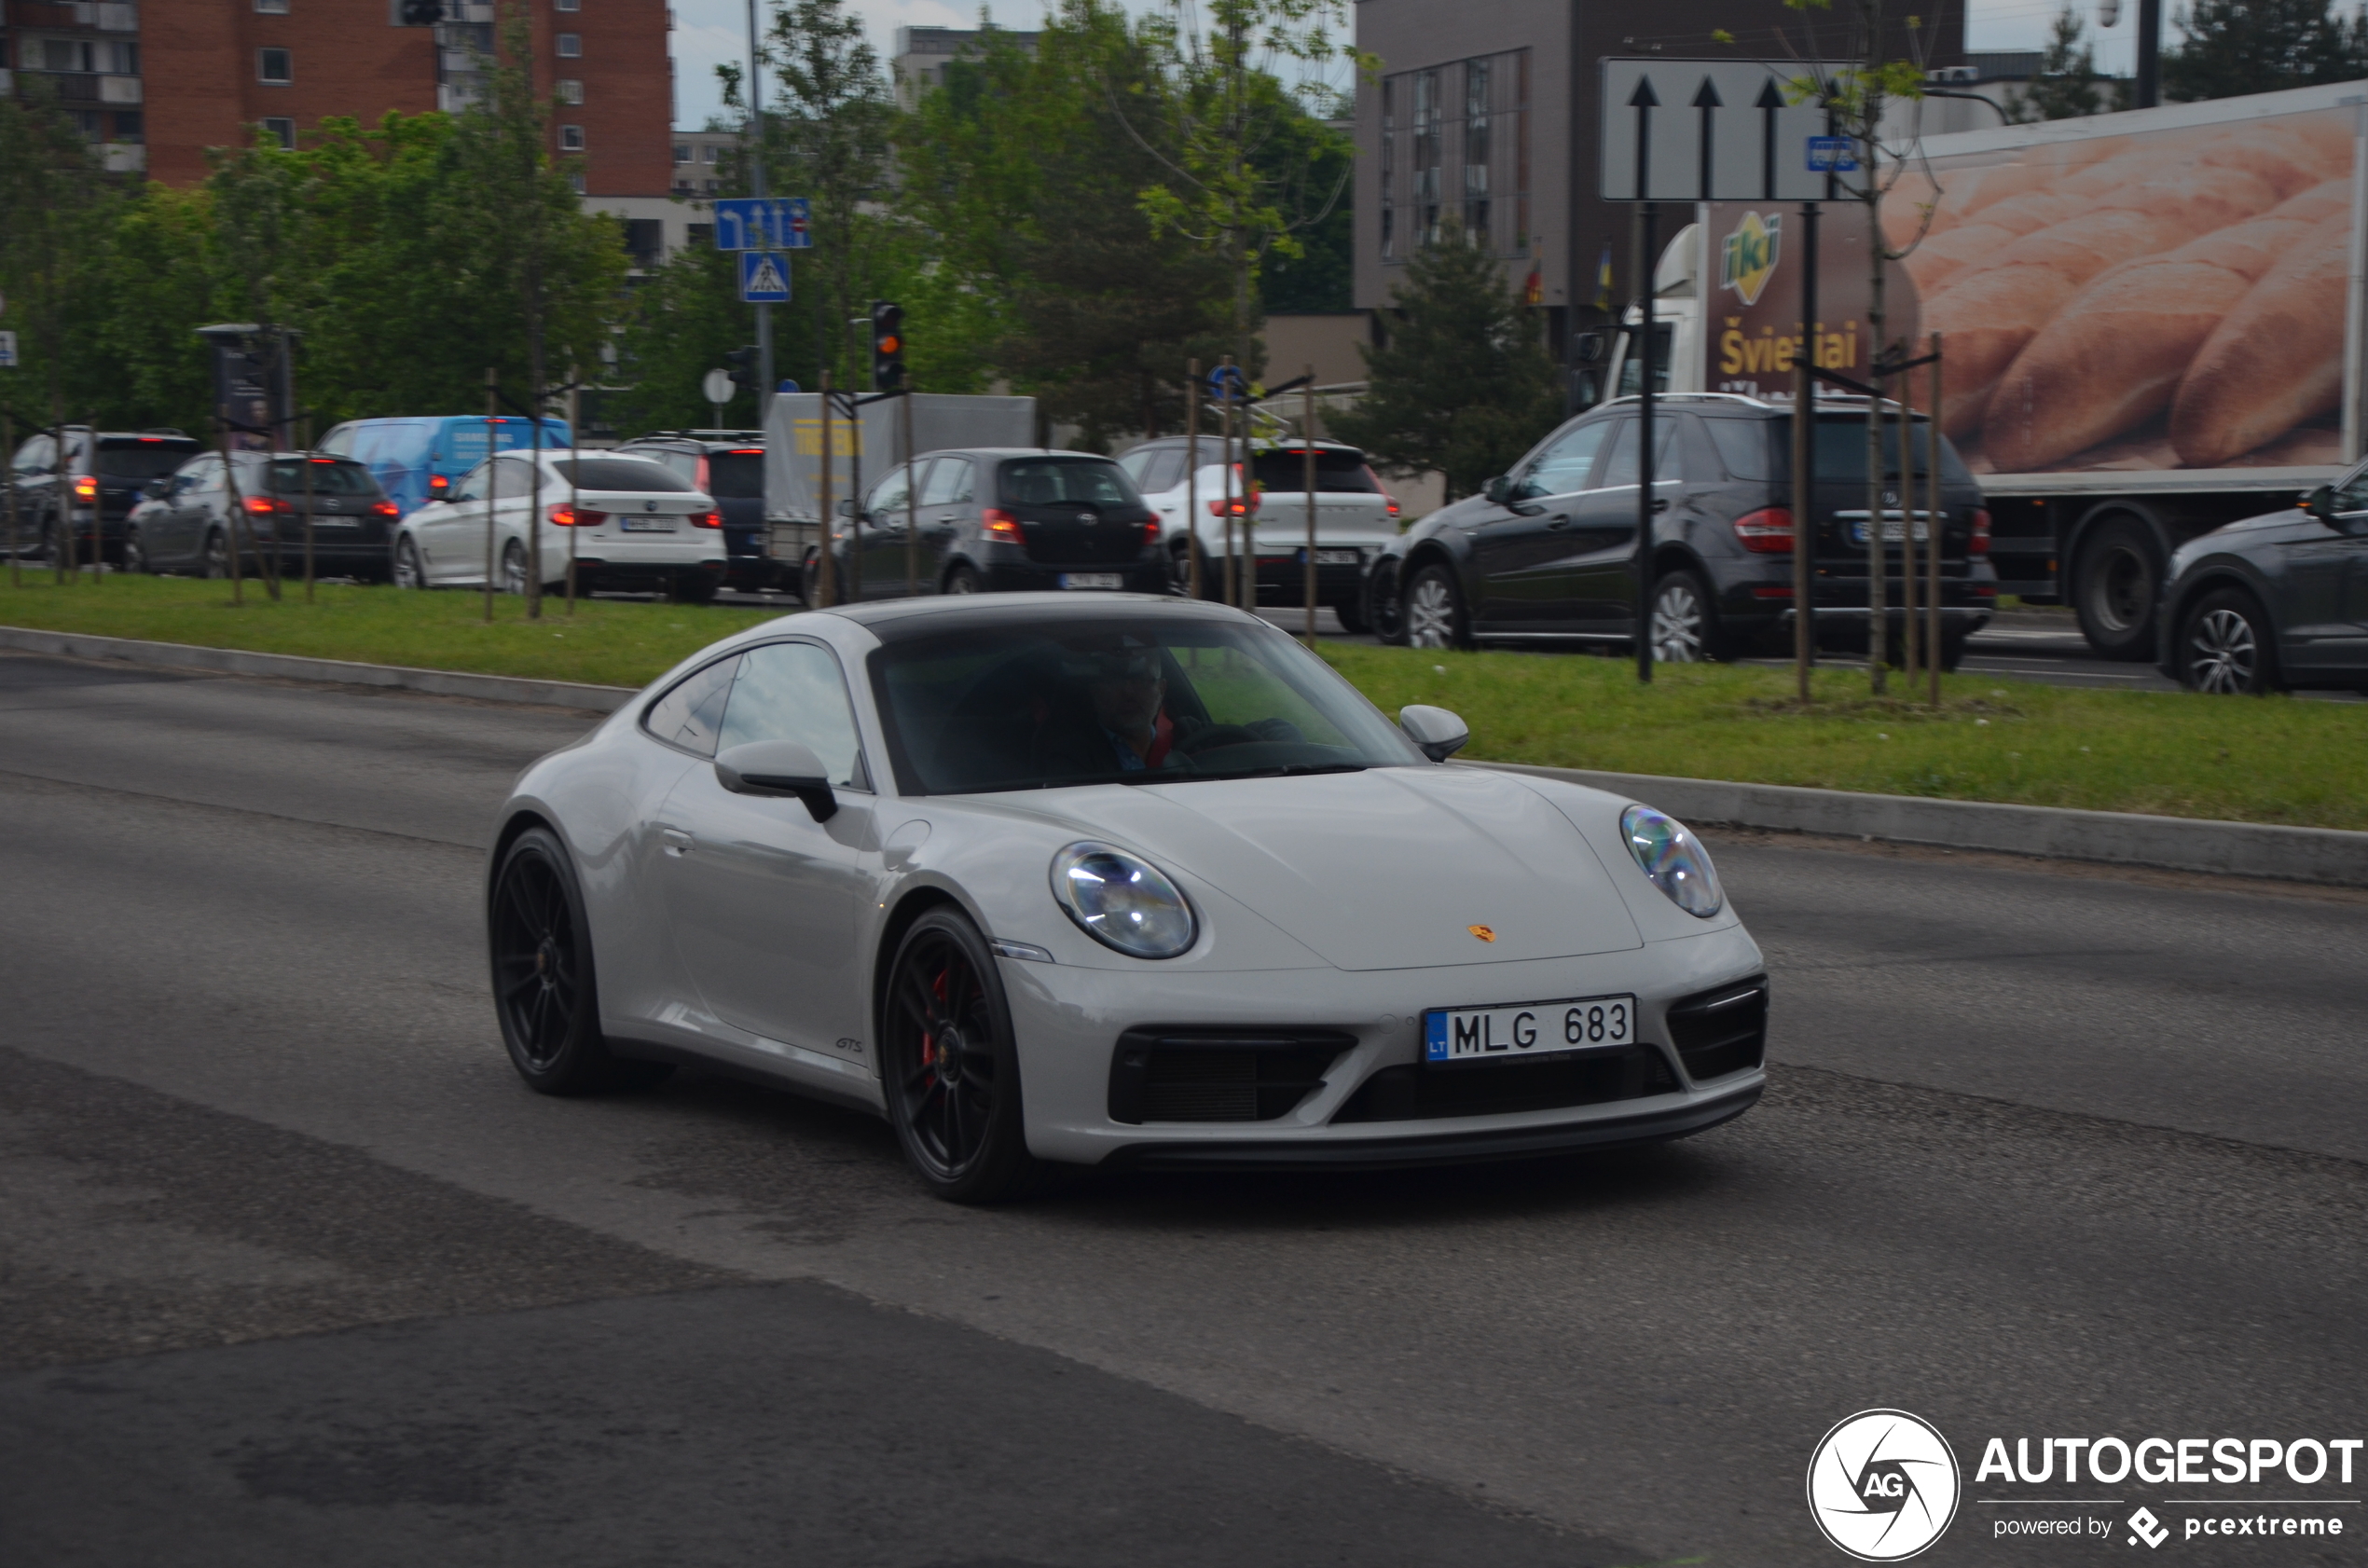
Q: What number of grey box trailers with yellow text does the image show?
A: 1